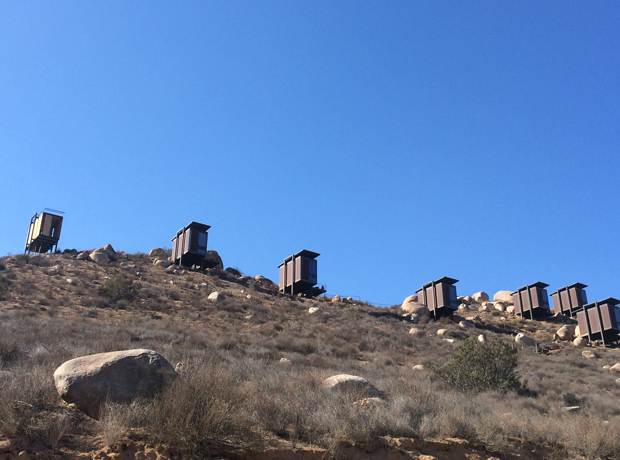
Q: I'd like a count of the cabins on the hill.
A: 7